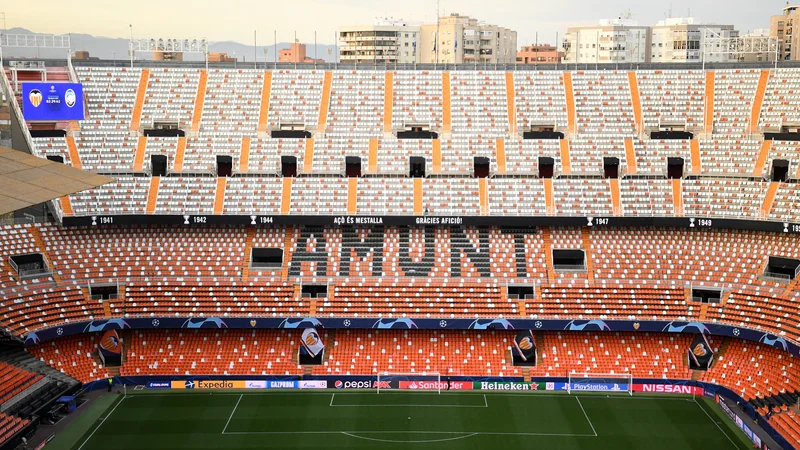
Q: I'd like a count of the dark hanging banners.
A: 2